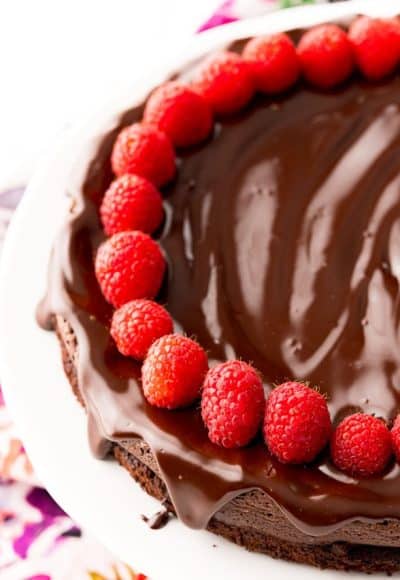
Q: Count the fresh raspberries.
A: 14